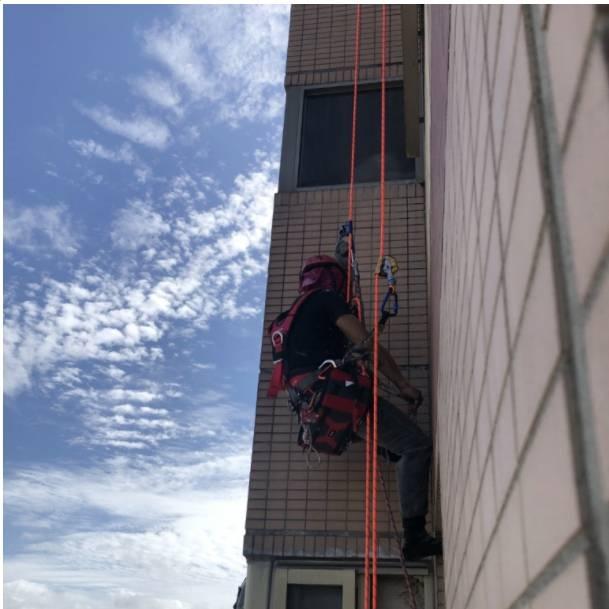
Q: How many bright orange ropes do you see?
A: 2